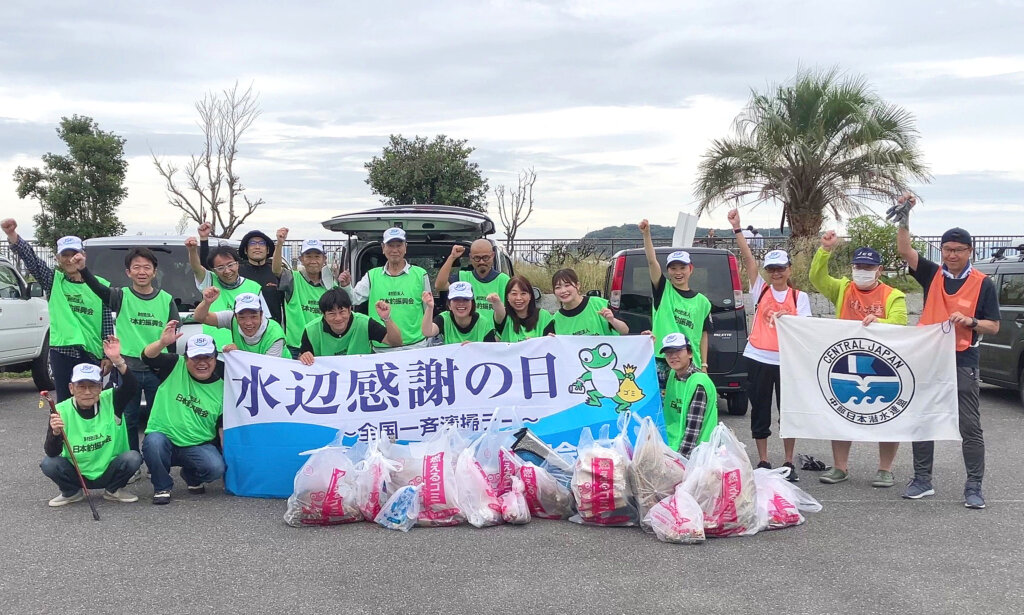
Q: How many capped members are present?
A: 13